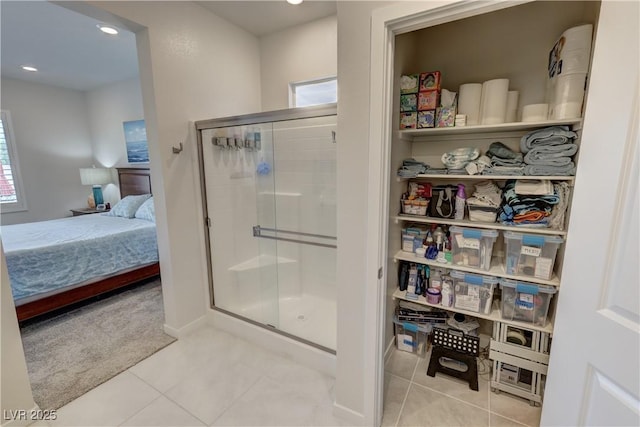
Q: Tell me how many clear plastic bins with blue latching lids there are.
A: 5